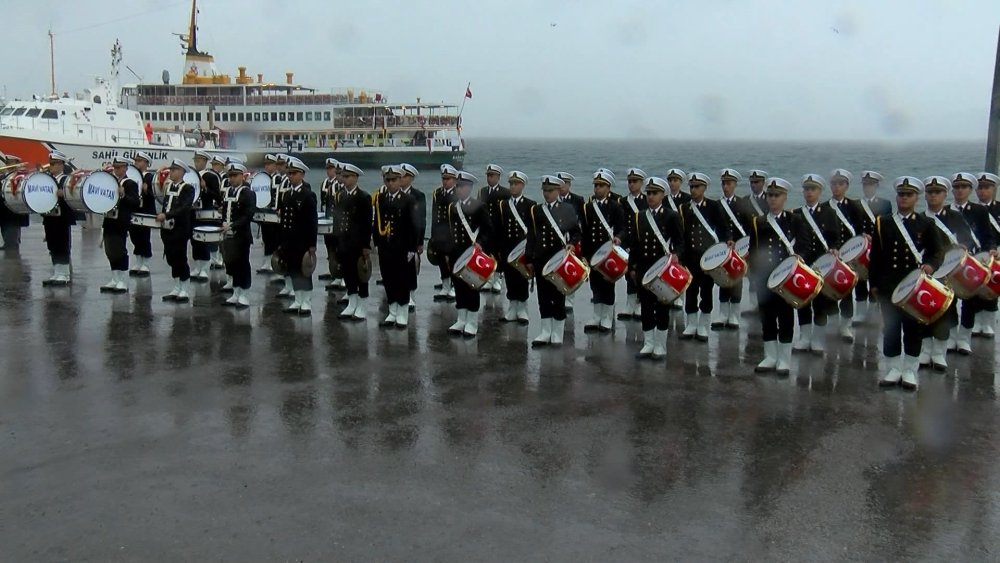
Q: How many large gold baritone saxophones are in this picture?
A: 0